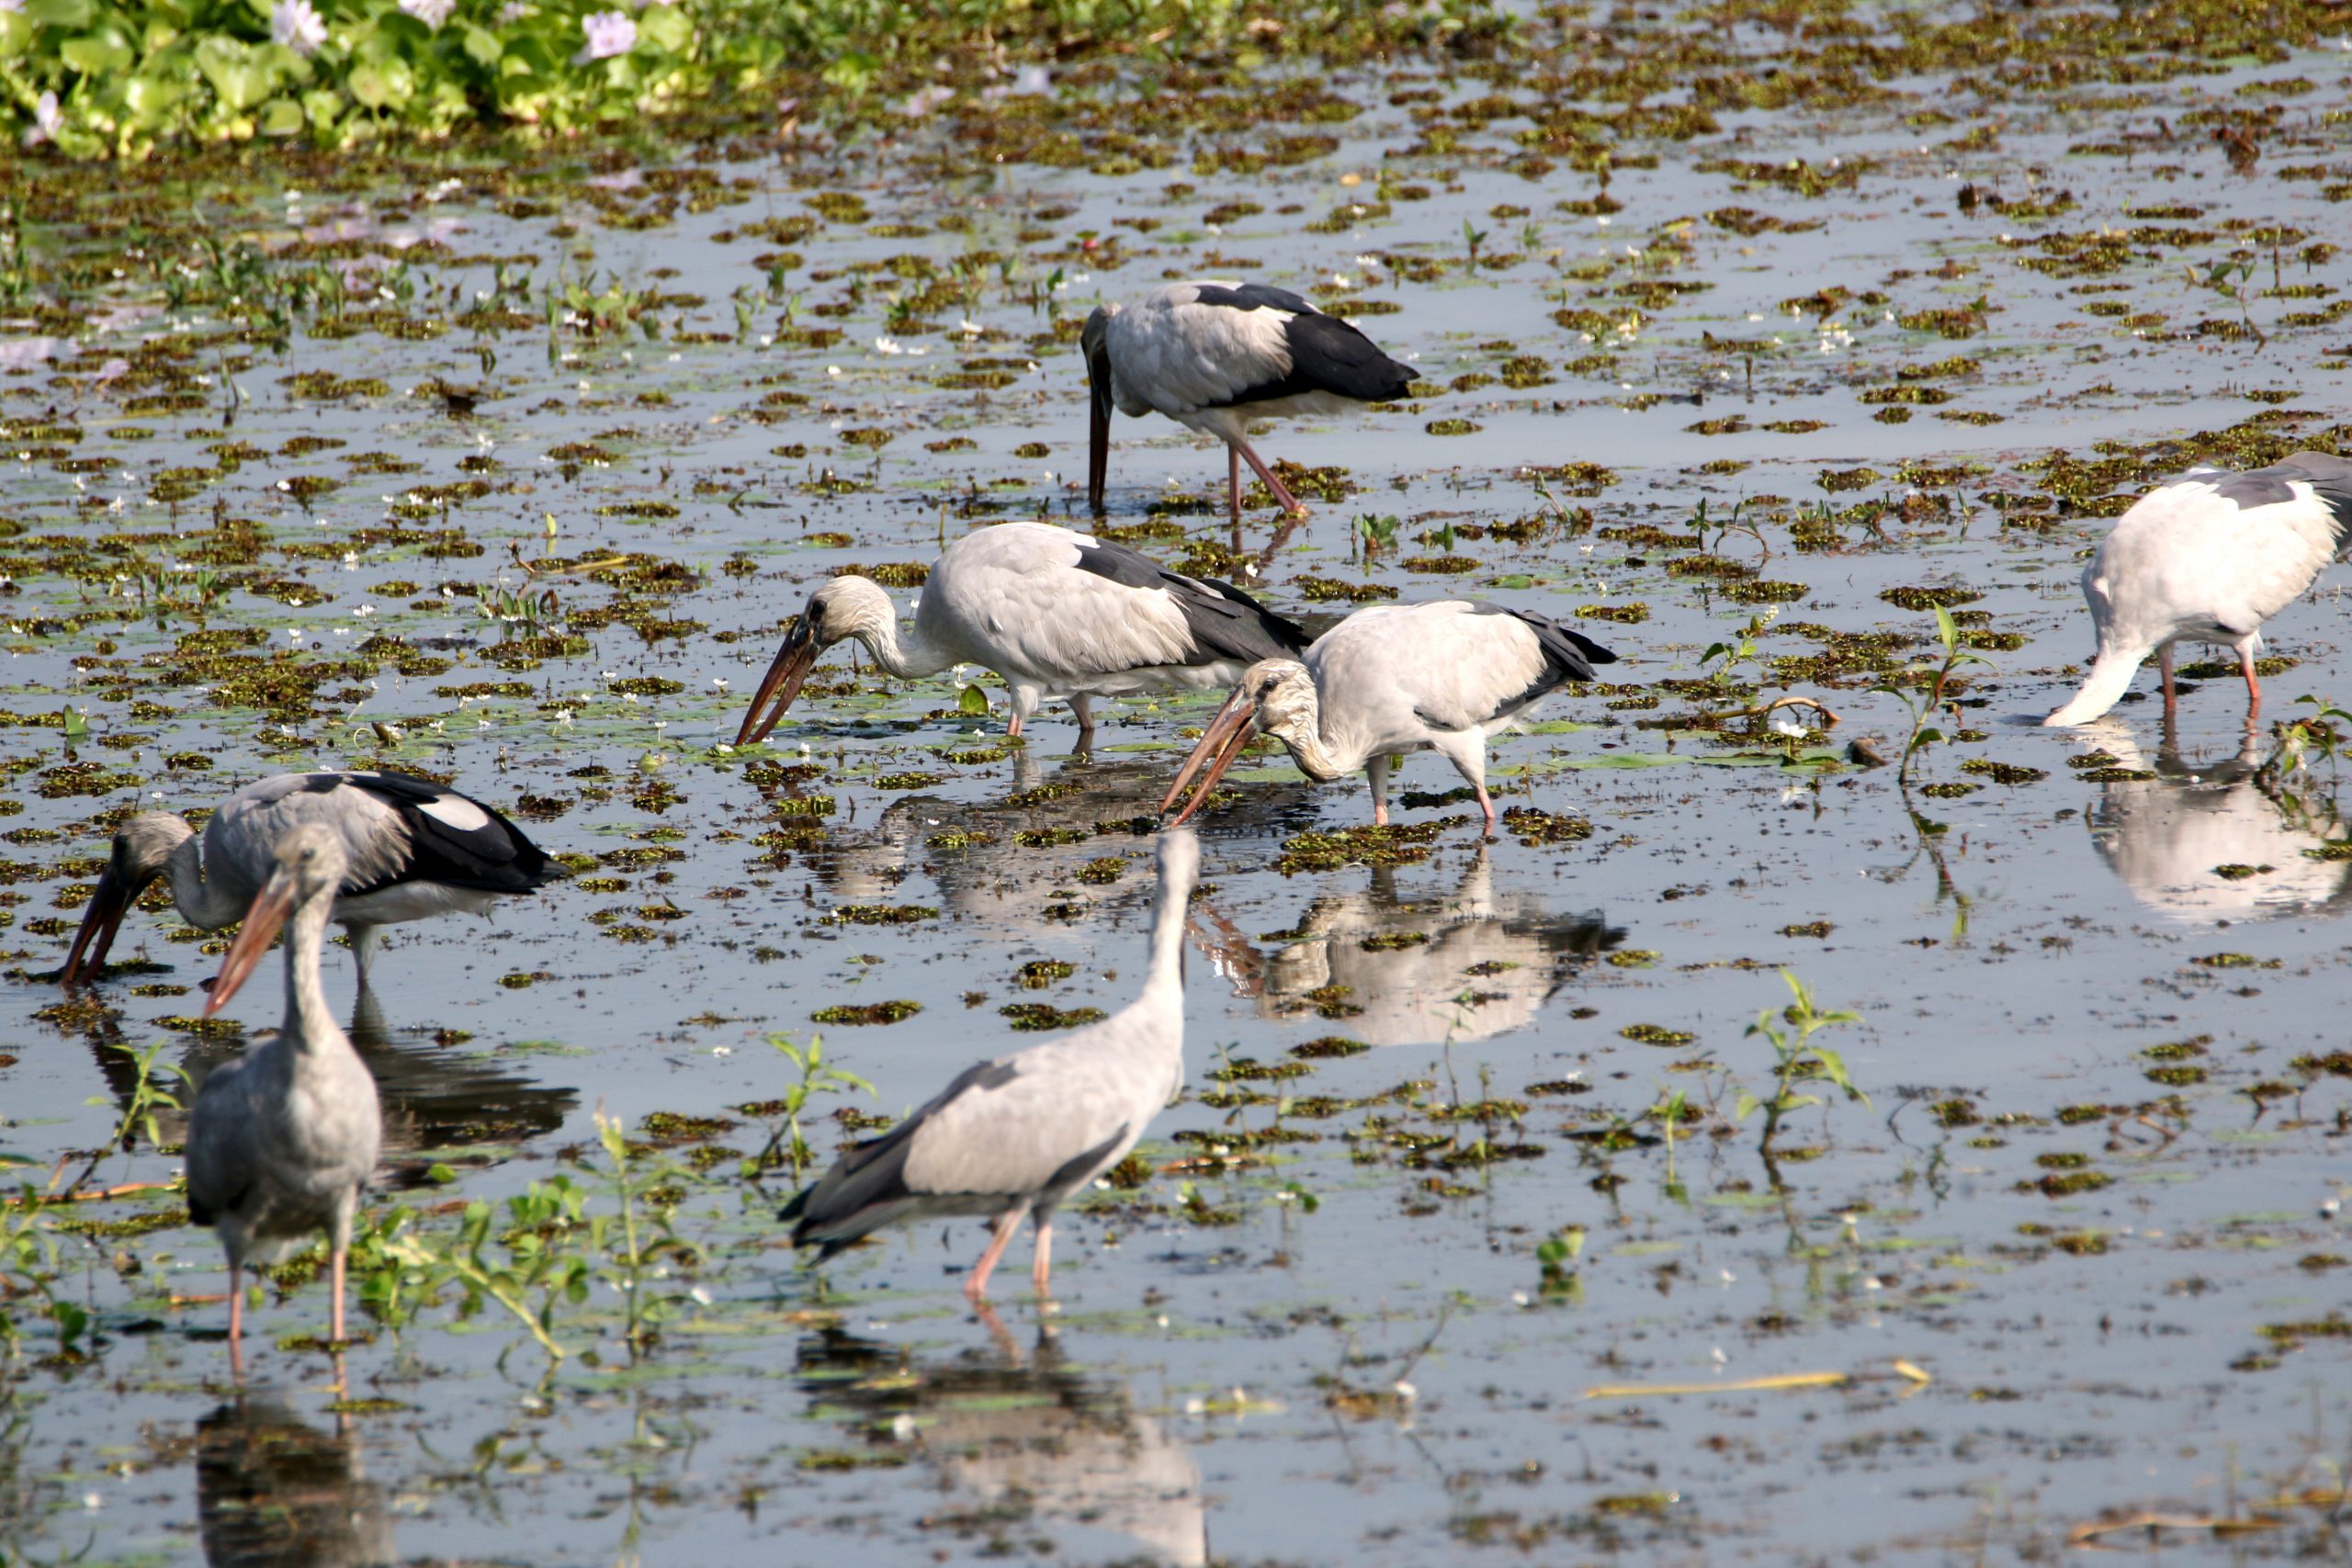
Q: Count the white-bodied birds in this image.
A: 7